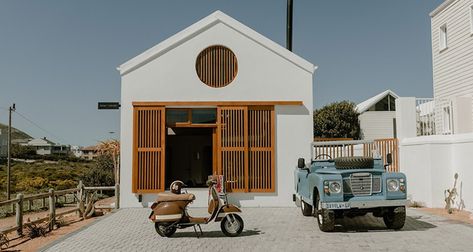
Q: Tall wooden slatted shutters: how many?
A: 3